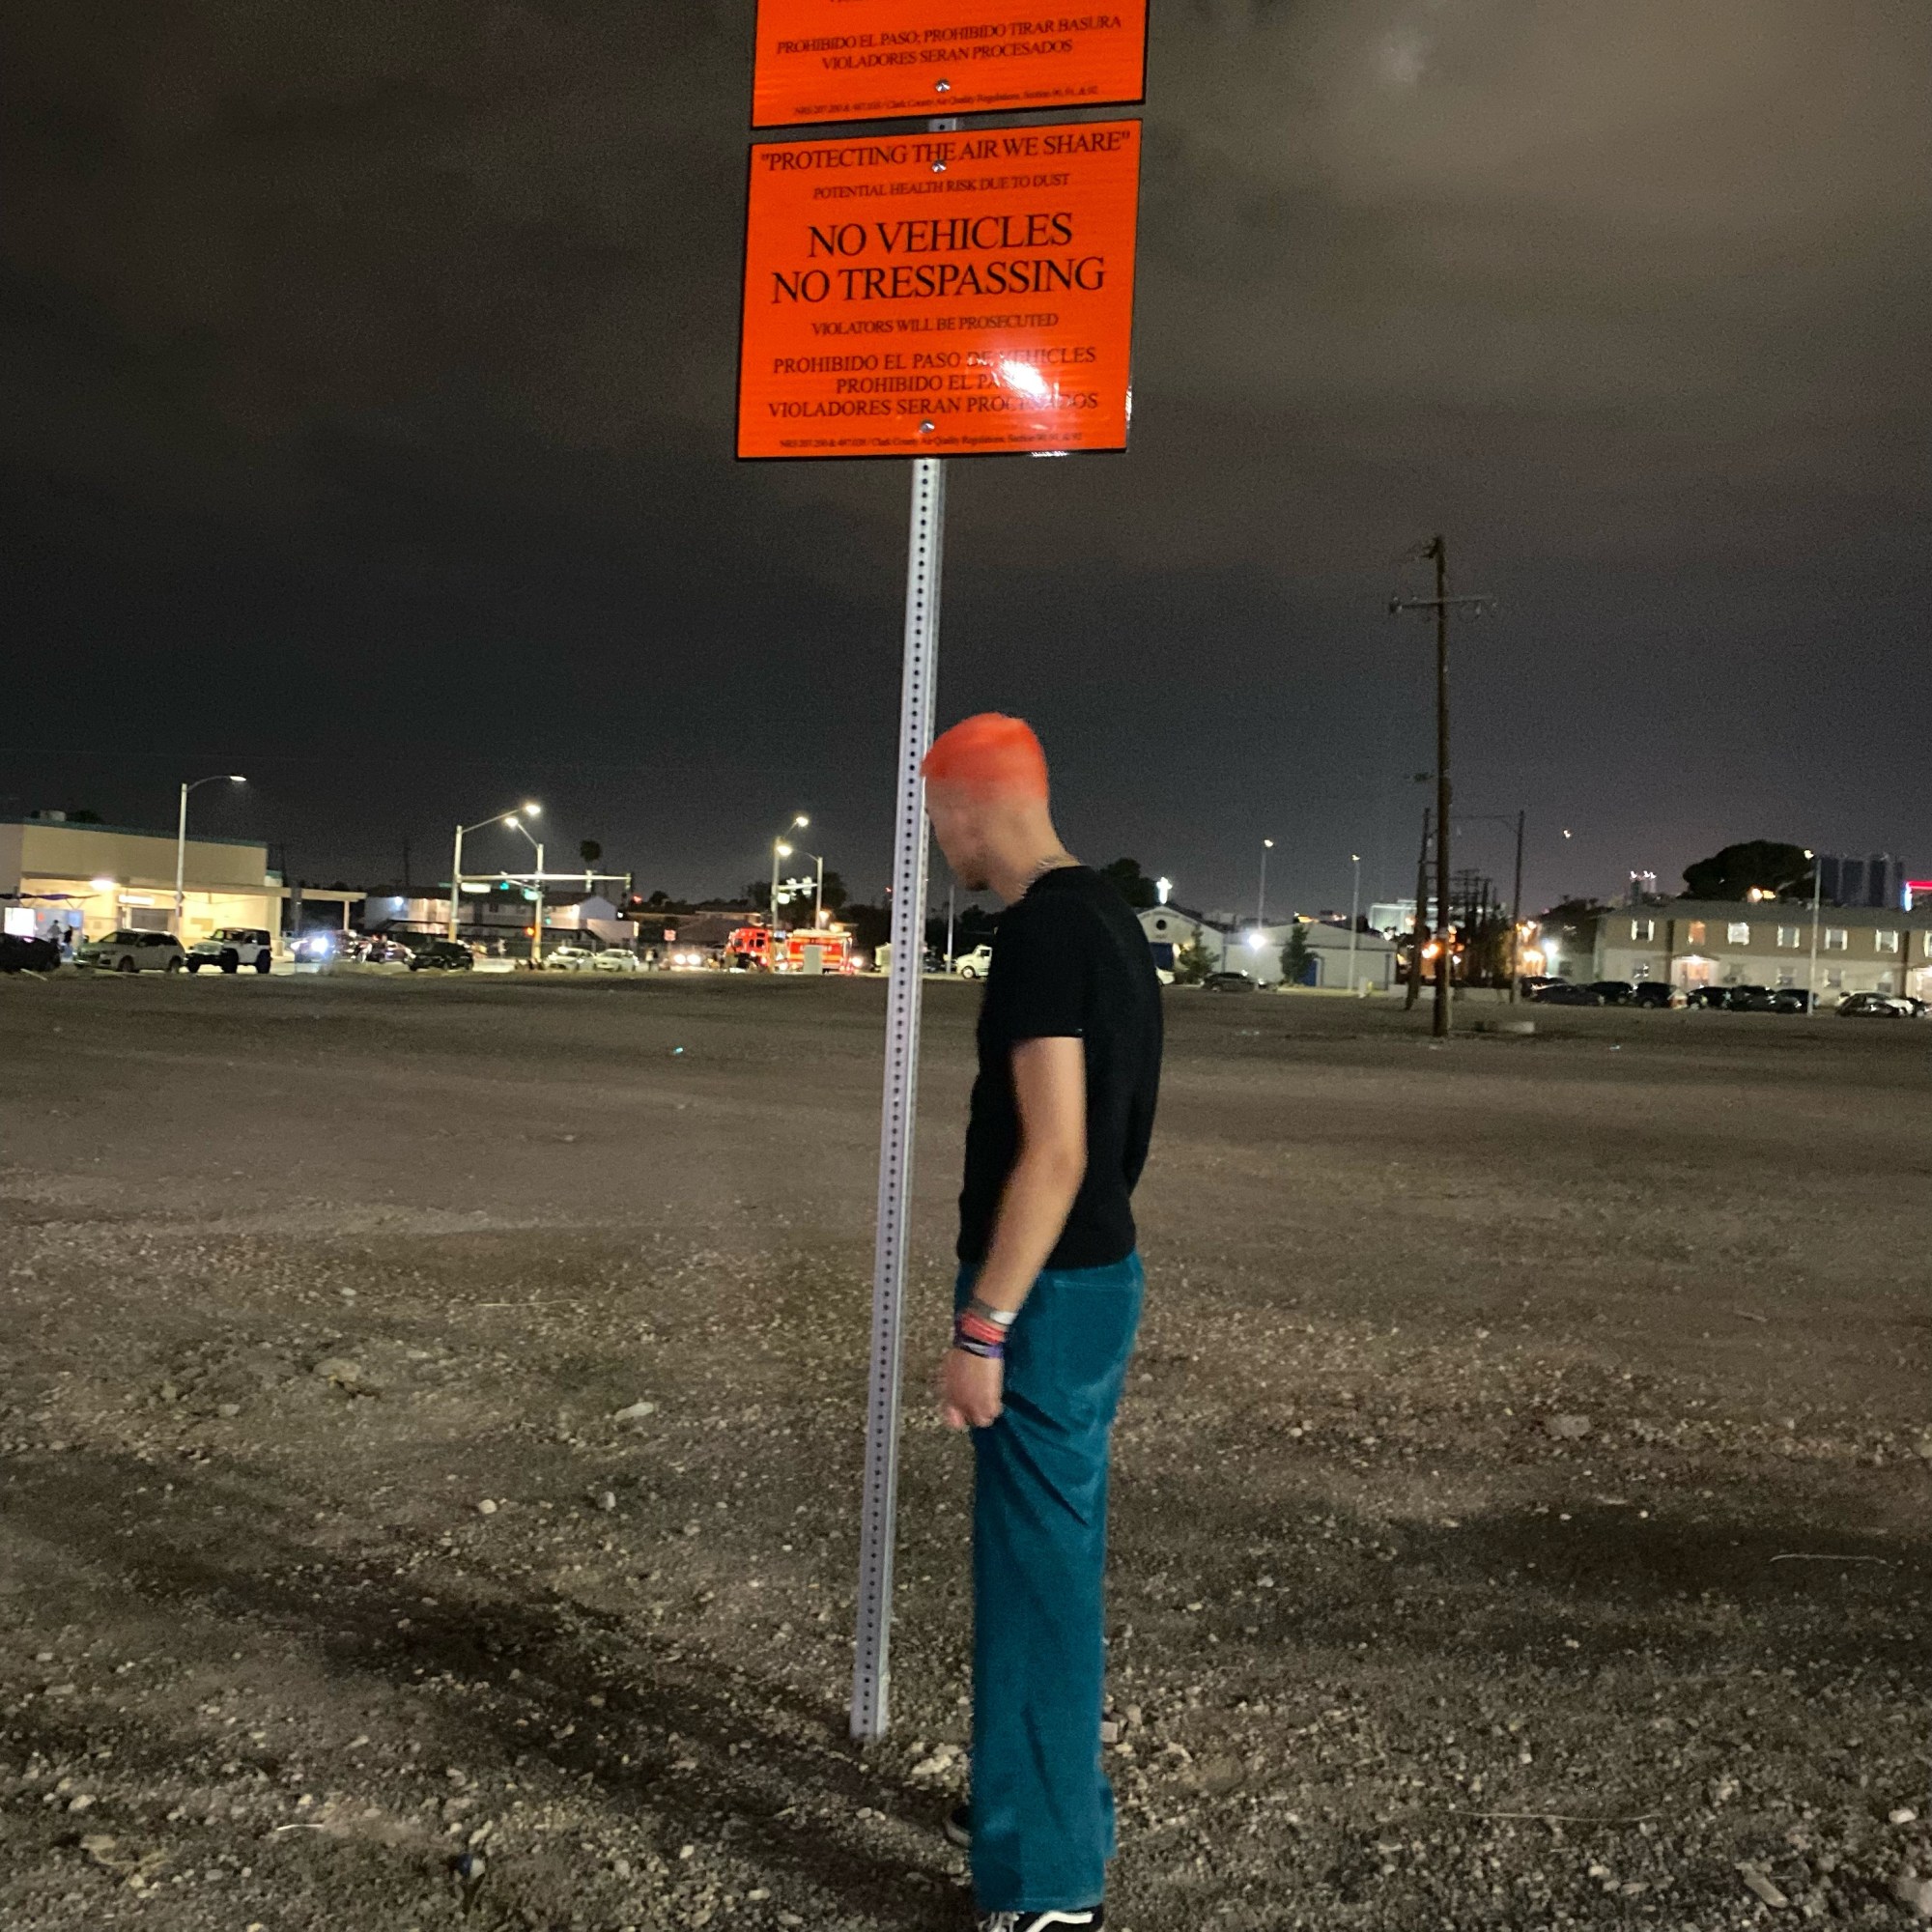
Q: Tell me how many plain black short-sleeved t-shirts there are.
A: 1